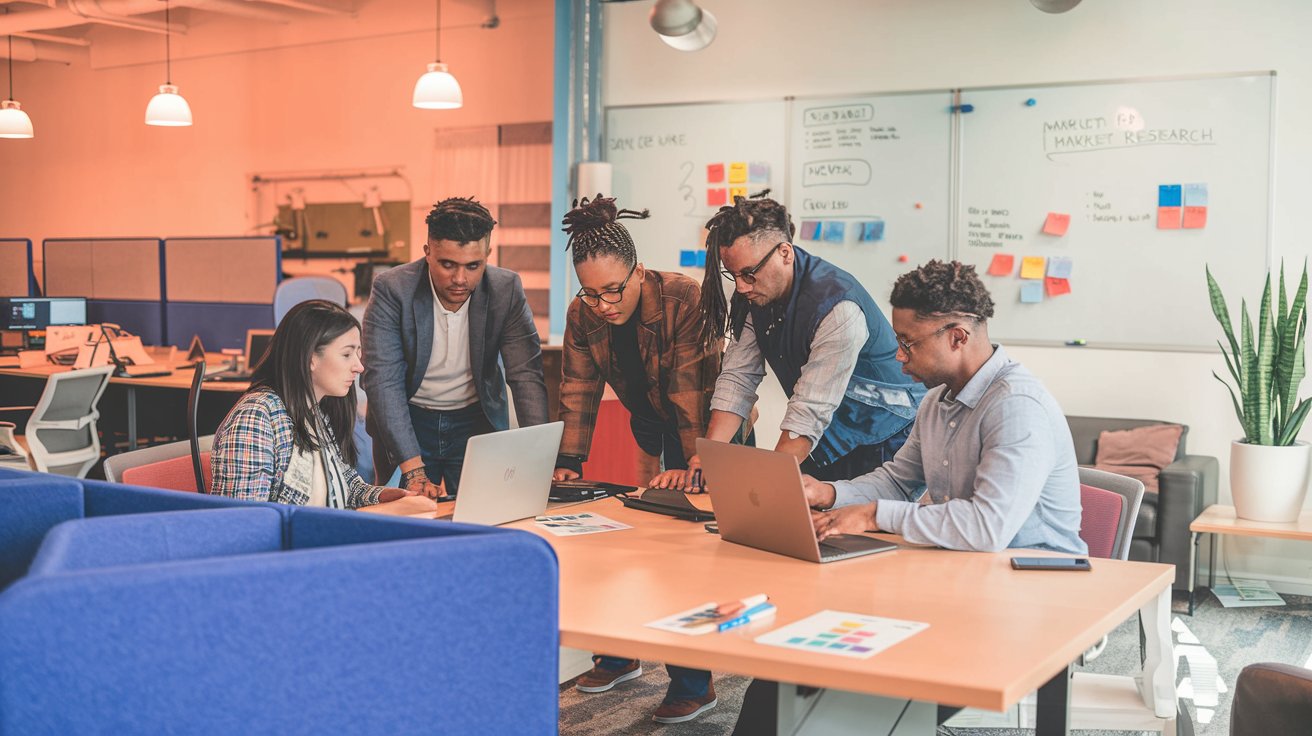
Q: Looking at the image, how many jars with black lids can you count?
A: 0